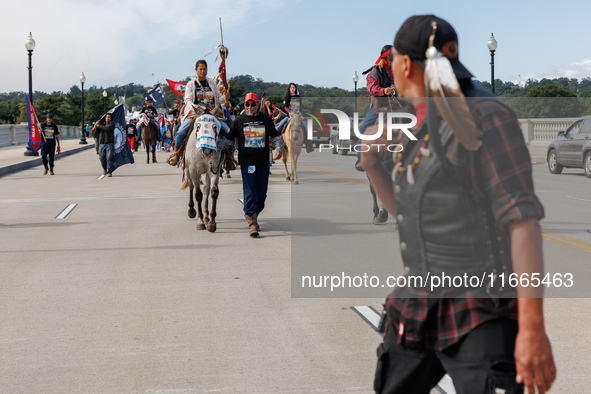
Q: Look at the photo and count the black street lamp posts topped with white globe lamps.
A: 6